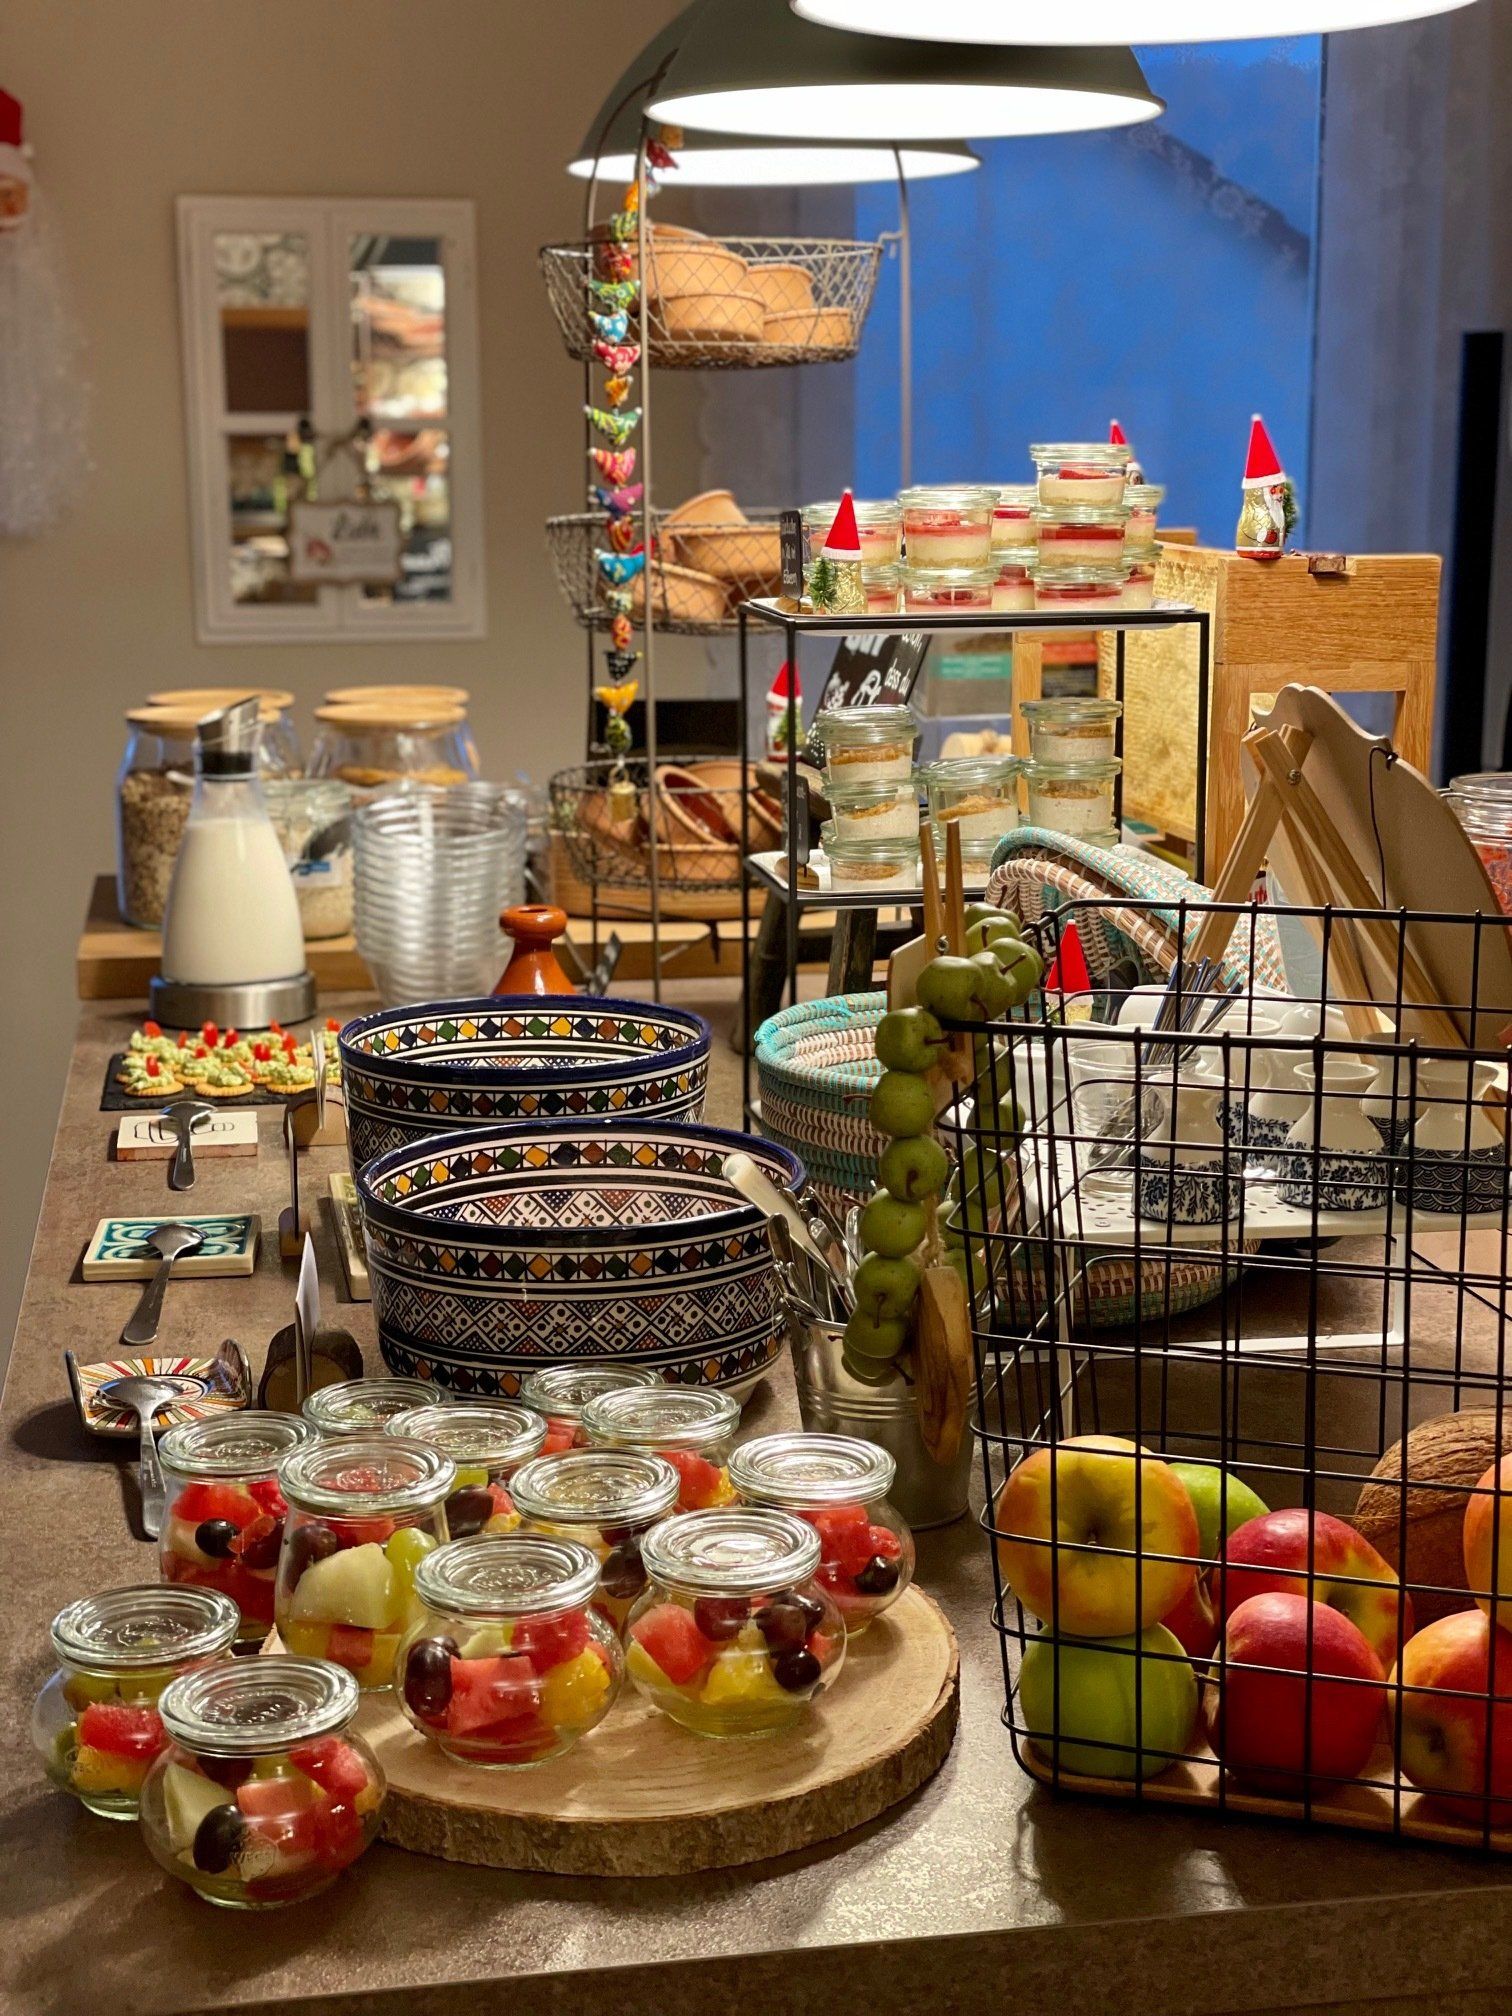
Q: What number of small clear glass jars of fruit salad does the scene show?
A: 12